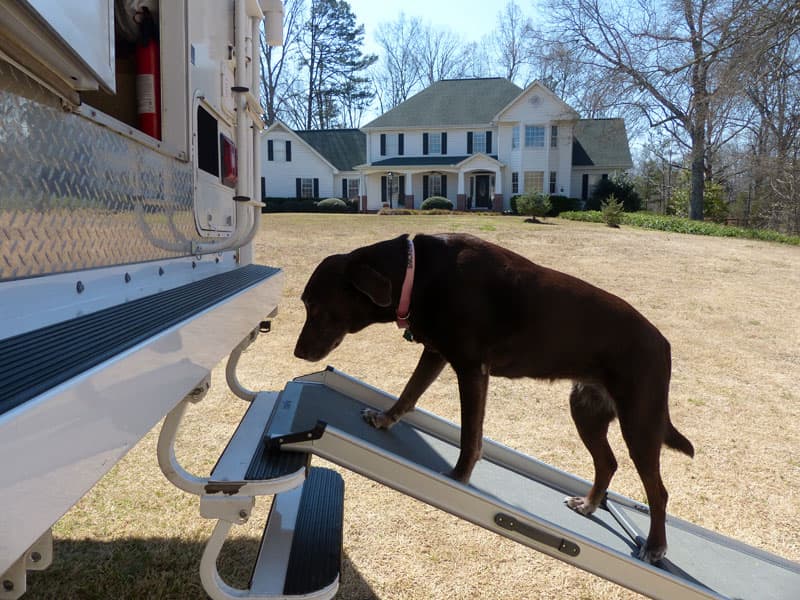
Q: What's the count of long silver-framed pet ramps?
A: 1